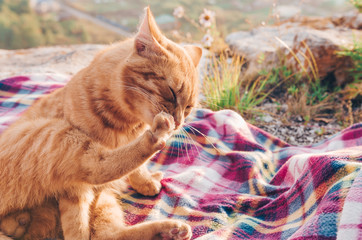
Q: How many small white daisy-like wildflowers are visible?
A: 3